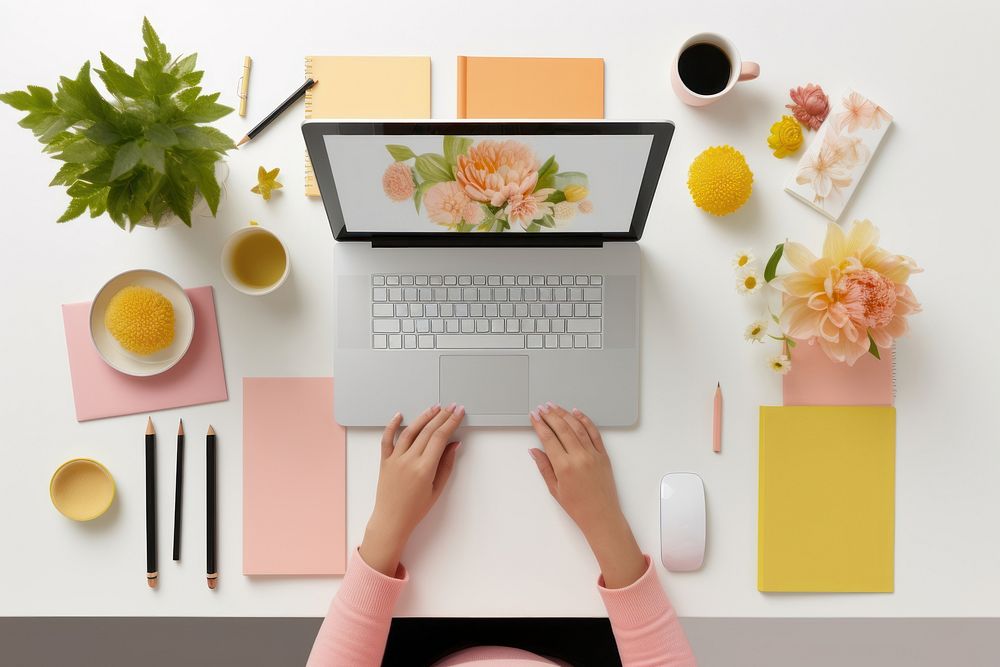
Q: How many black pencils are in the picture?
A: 4